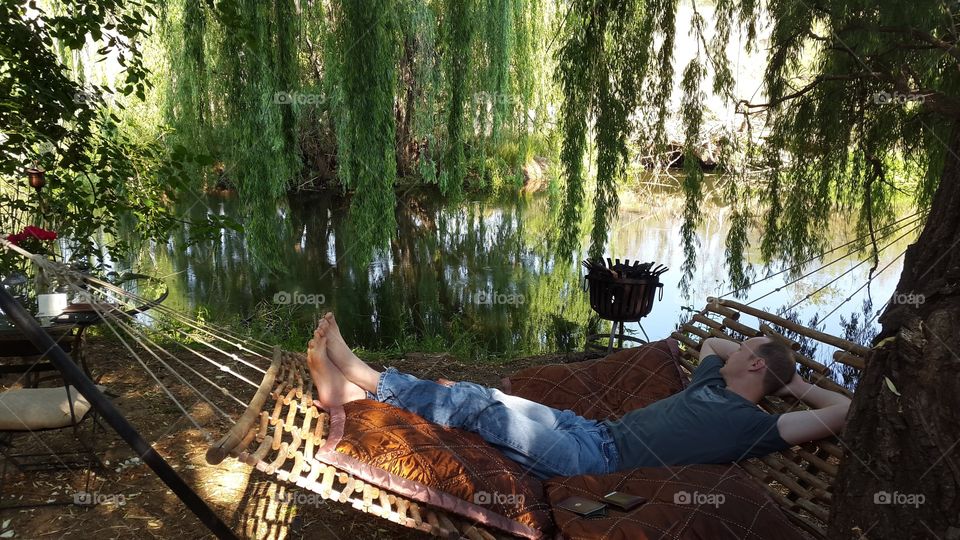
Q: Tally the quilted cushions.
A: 3